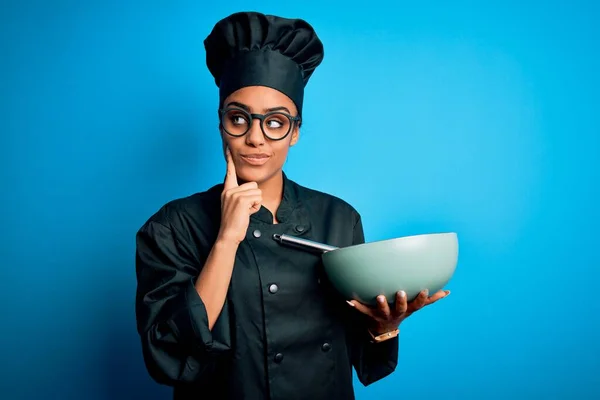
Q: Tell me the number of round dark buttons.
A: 5